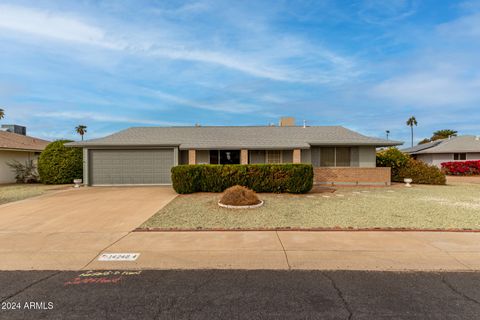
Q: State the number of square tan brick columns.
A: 3